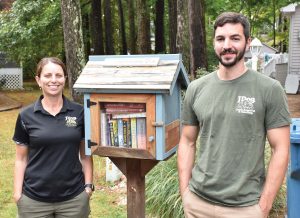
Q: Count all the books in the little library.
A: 12